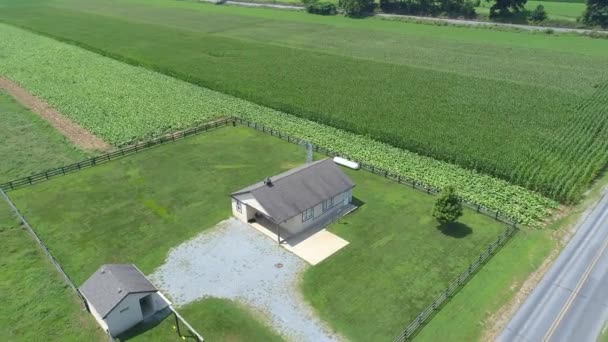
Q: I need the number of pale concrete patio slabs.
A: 1